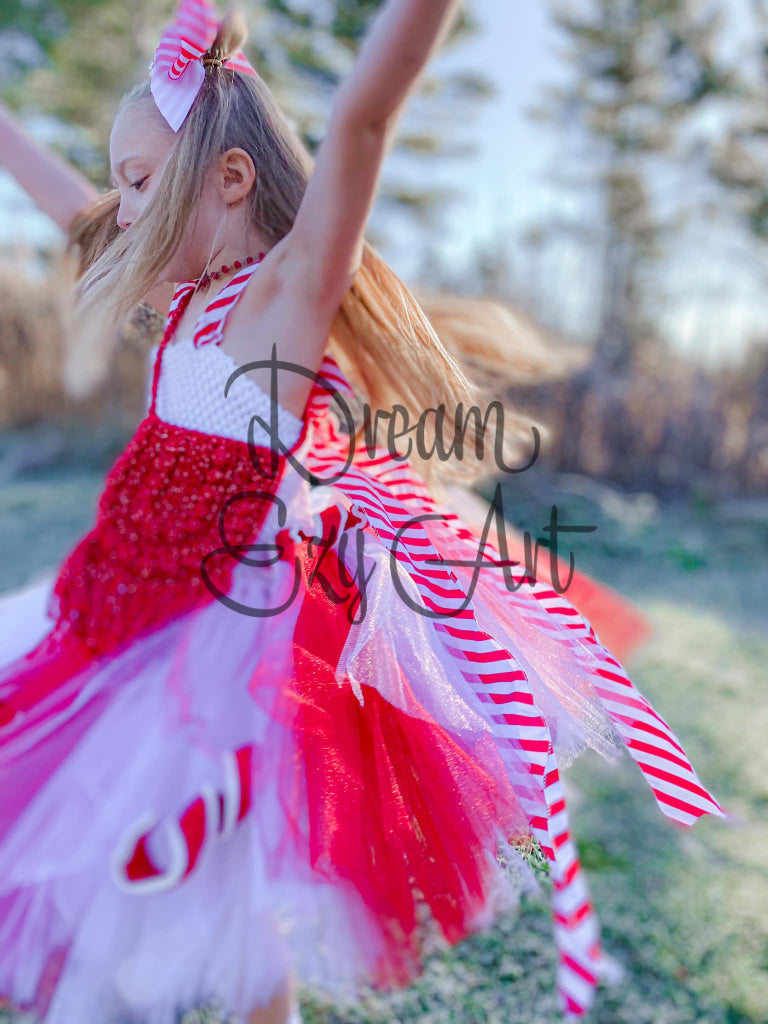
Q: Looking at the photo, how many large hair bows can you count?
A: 1